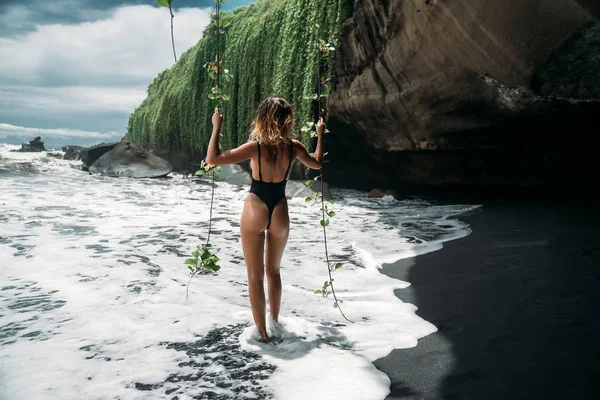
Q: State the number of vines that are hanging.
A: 3